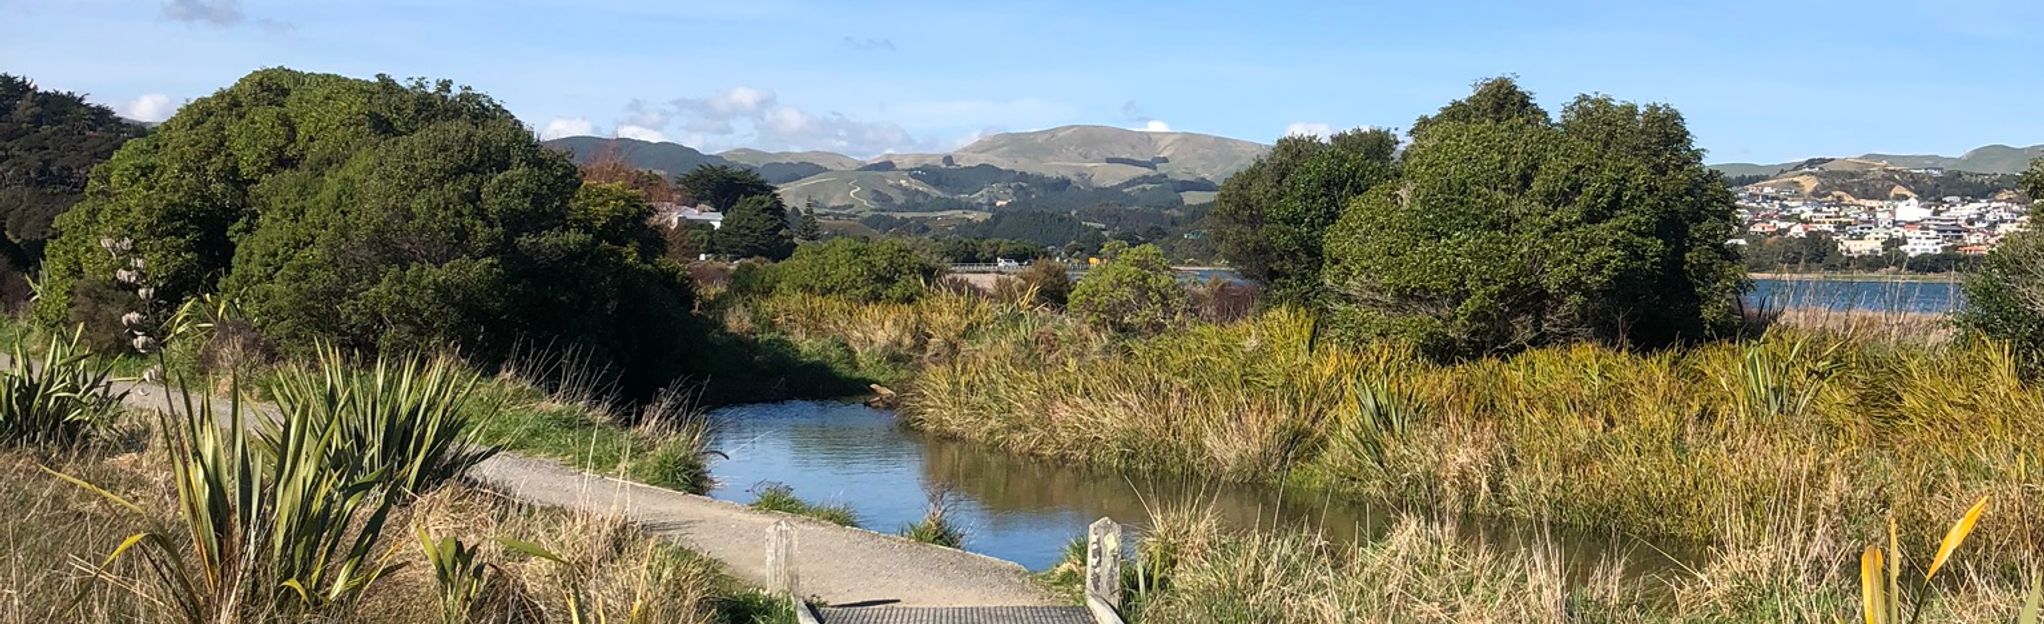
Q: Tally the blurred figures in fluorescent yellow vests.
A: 0